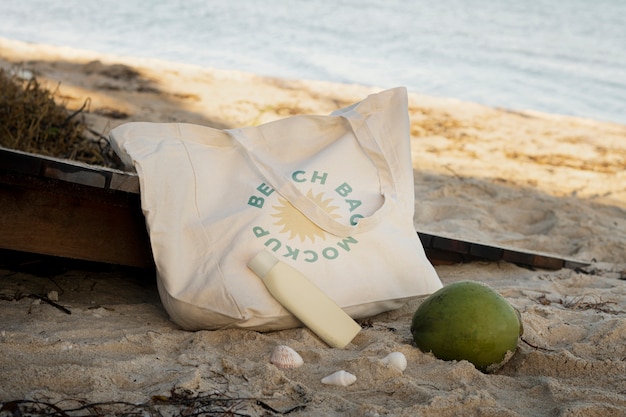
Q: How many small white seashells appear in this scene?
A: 3